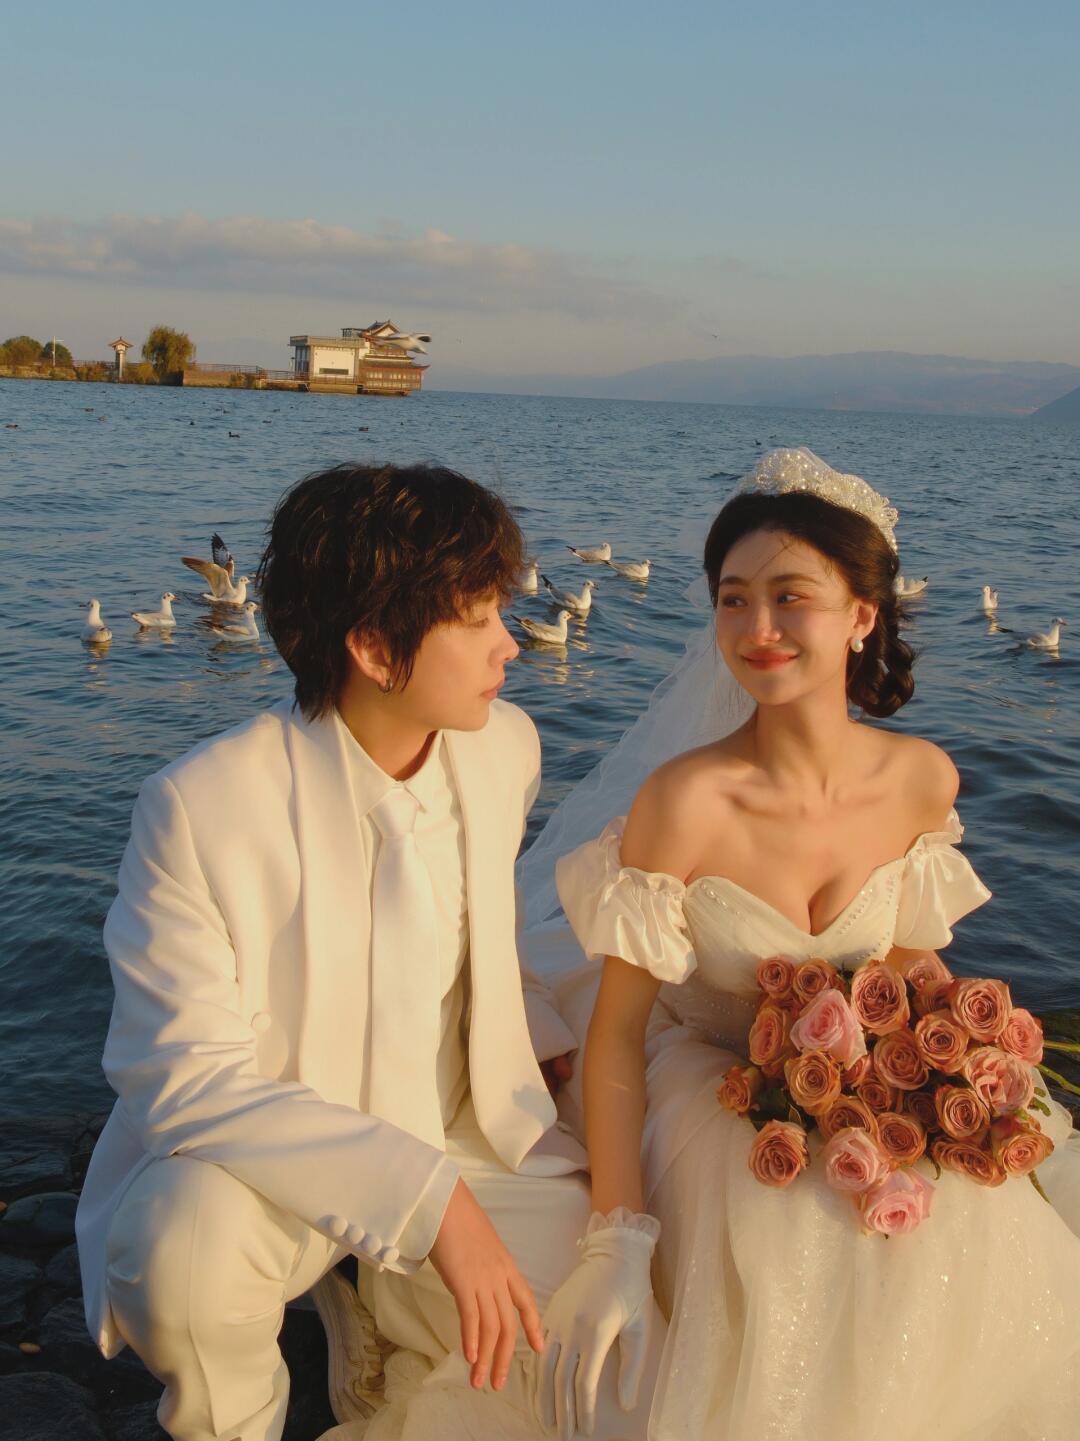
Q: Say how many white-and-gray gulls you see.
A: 13